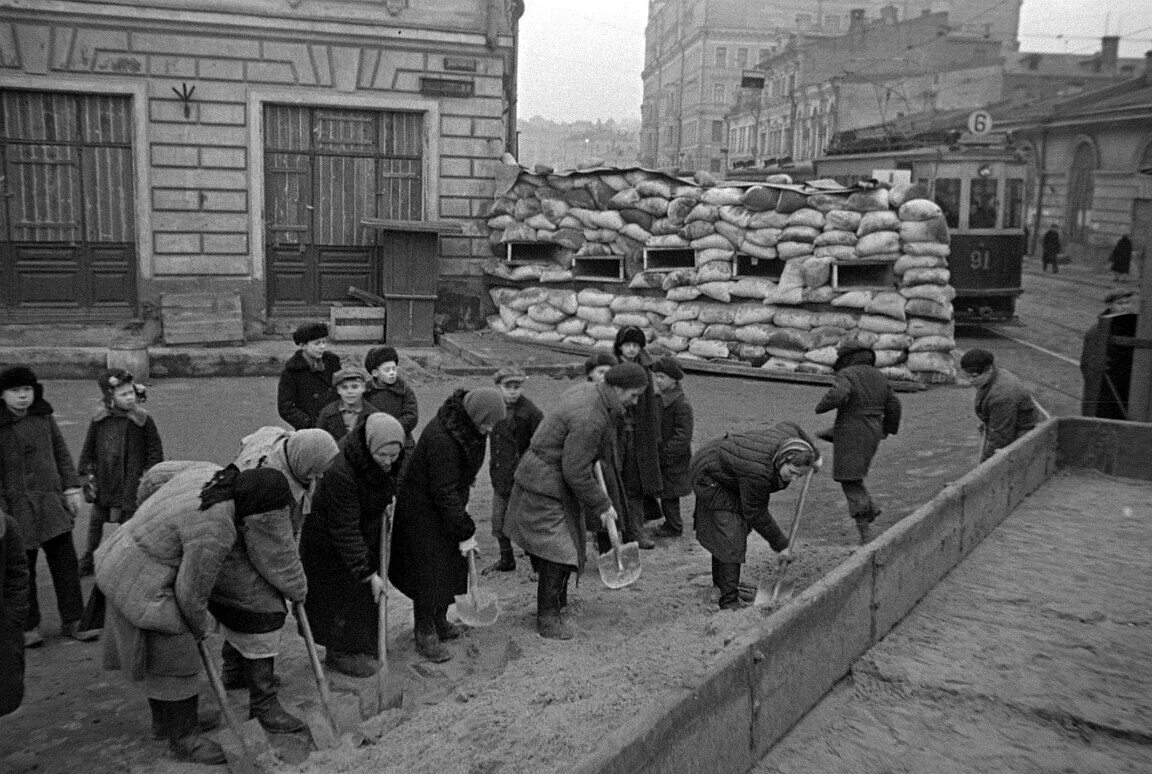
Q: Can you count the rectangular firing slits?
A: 5